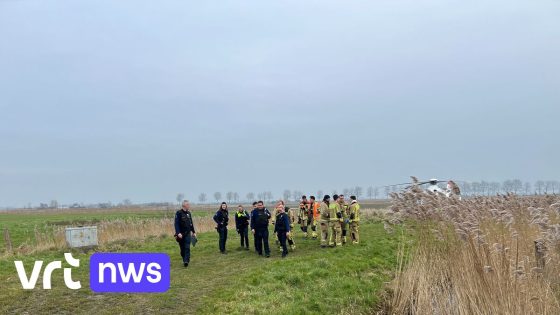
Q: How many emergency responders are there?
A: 13